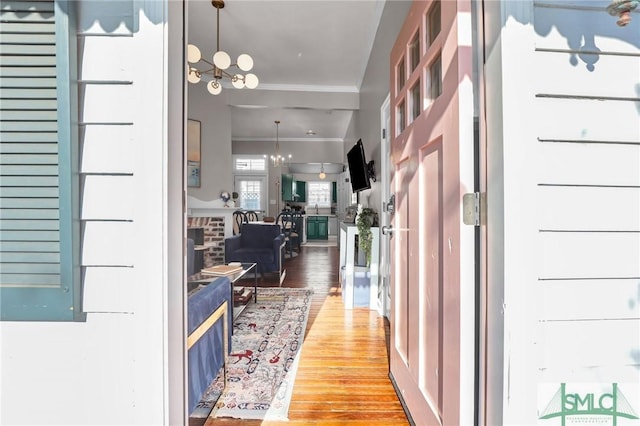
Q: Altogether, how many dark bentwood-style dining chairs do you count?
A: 4